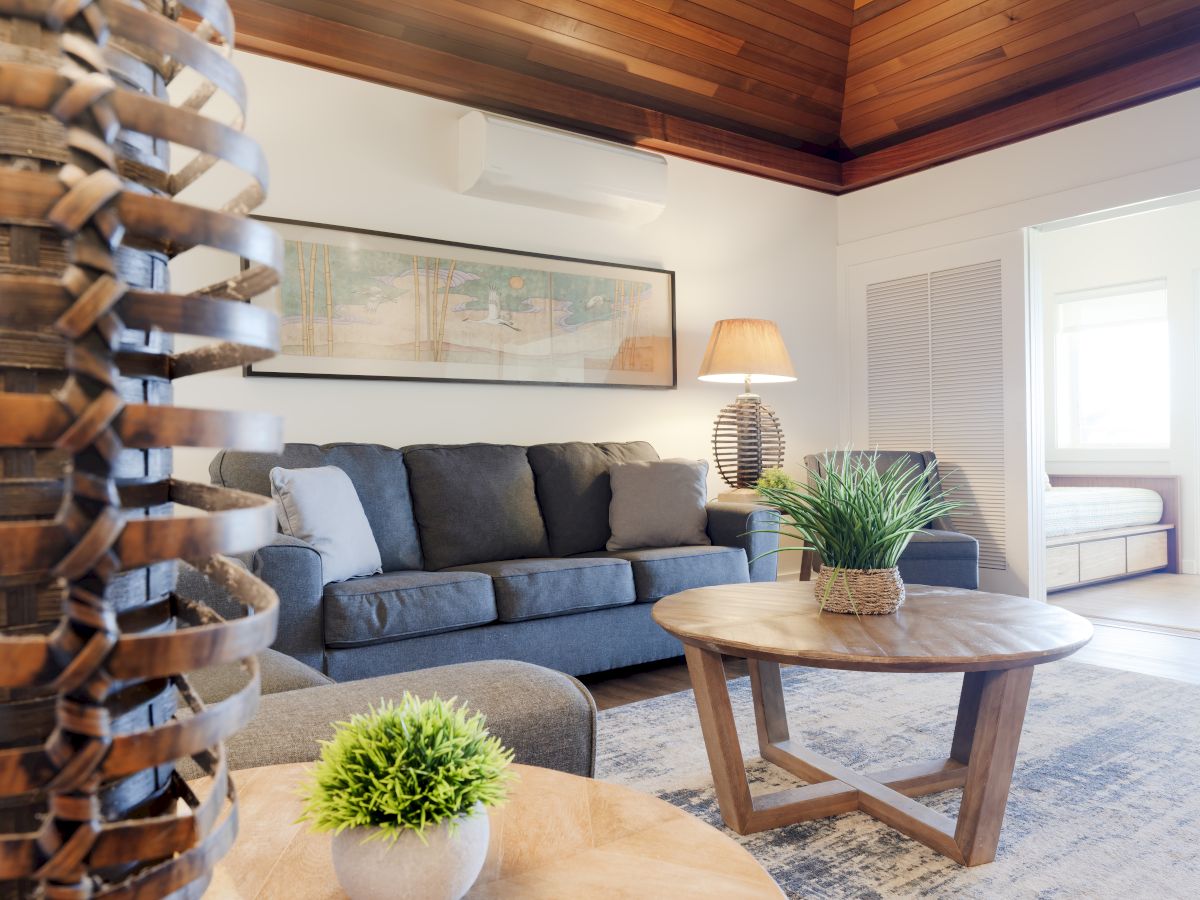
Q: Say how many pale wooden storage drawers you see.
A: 3